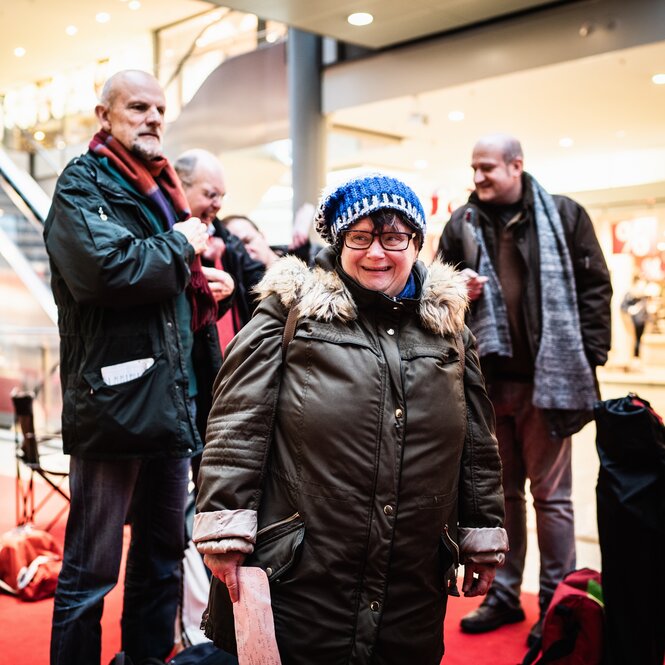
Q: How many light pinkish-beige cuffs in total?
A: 2